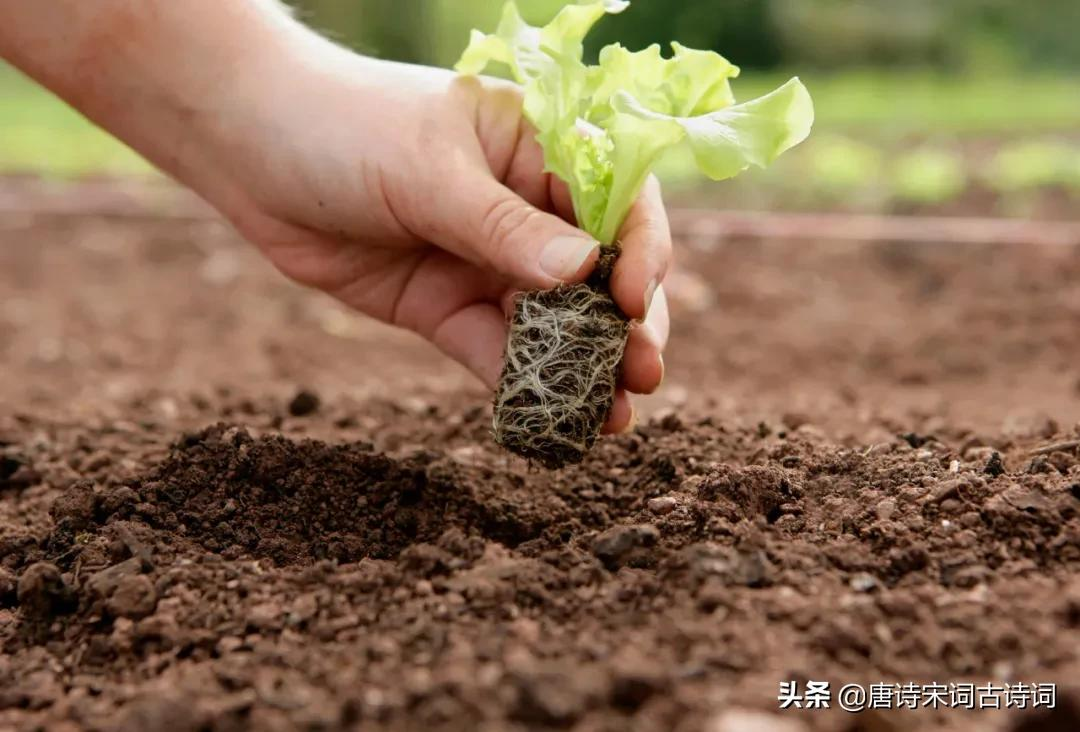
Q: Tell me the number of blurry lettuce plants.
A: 3